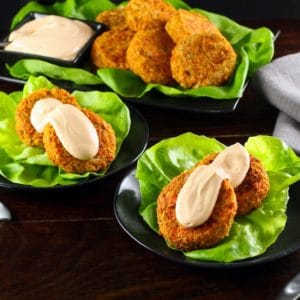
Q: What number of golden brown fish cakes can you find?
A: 10